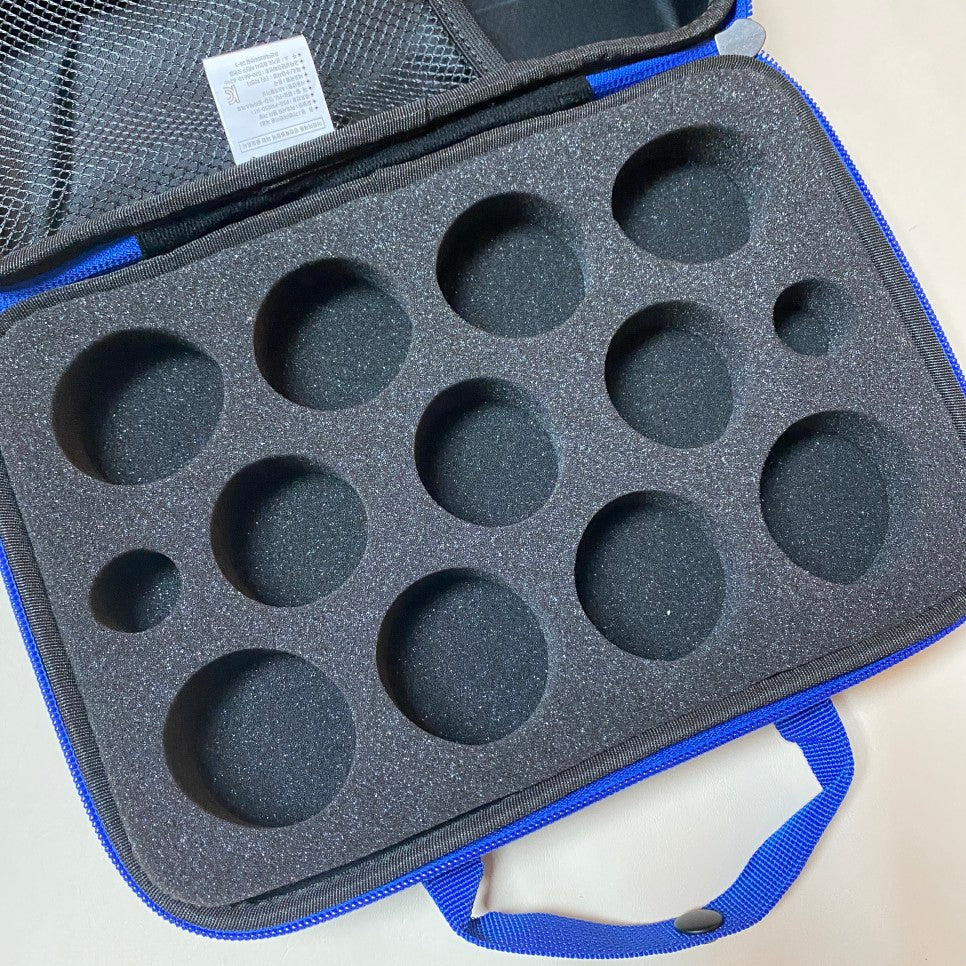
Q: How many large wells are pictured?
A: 11